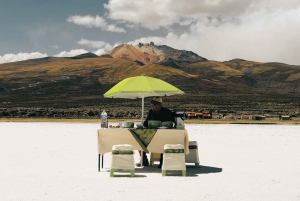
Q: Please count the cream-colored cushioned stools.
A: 3